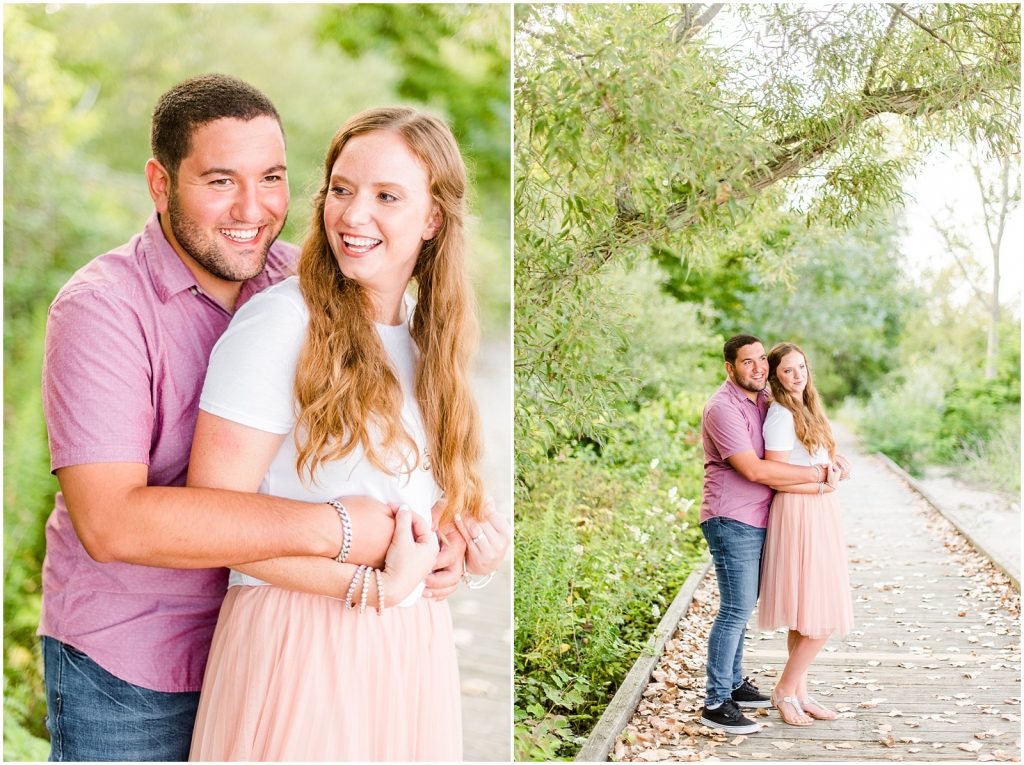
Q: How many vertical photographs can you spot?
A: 2